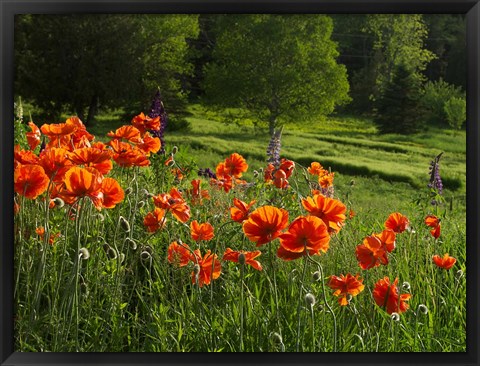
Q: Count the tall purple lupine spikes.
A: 3